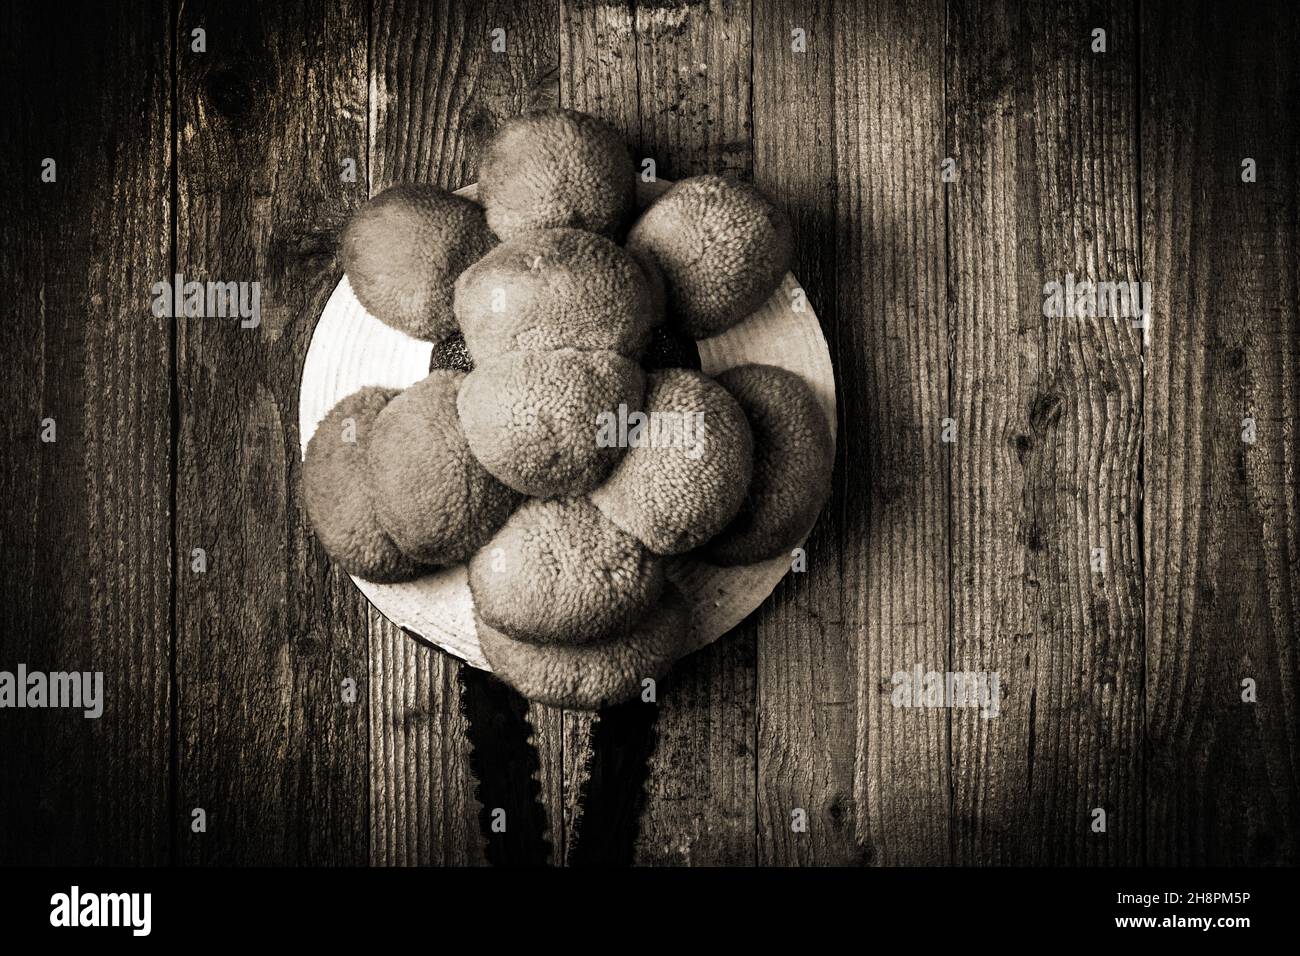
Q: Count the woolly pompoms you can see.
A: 11